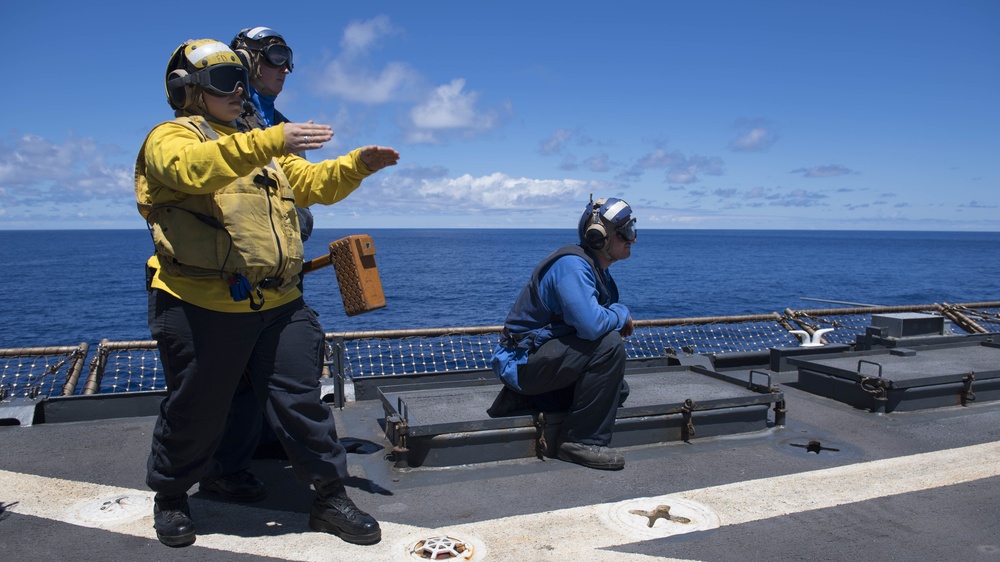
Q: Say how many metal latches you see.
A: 6